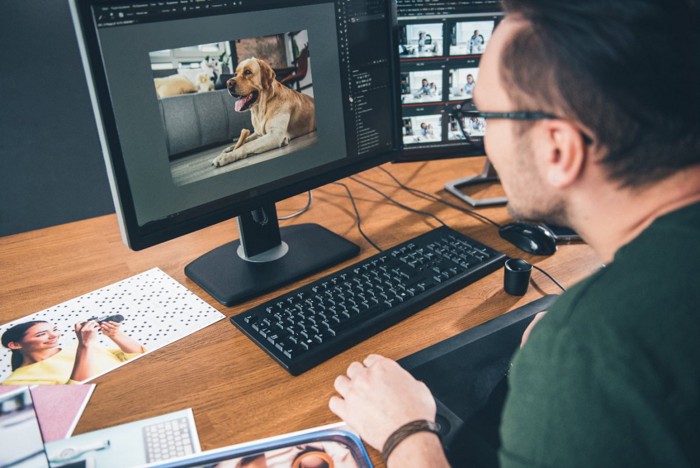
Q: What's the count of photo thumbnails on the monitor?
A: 6